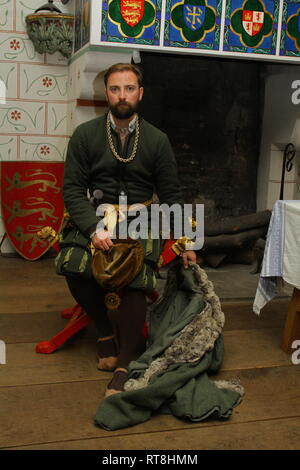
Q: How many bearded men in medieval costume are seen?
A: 1